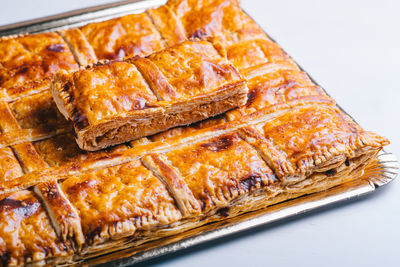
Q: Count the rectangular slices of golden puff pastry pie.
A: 1